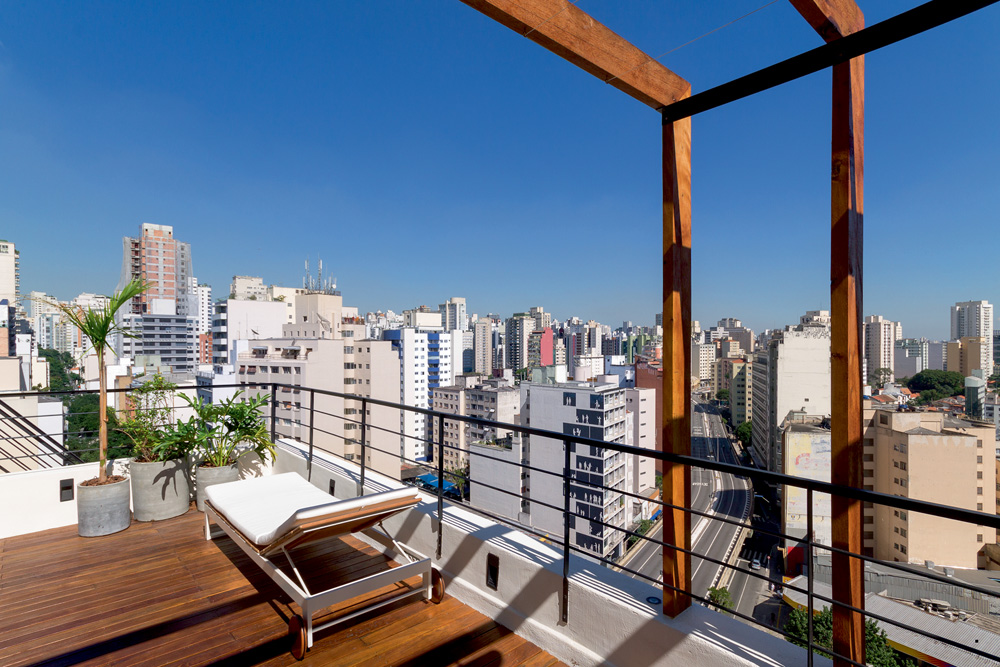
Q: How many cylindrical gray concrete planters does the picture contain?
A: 3